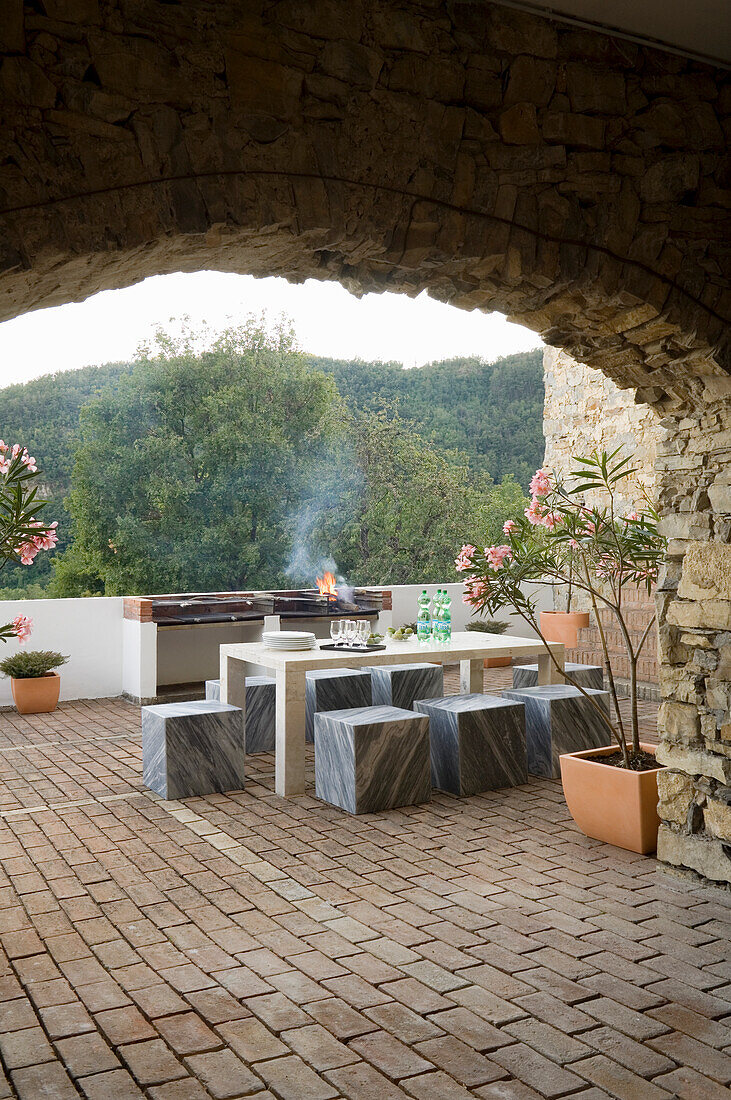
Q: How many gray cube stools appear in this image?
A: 8